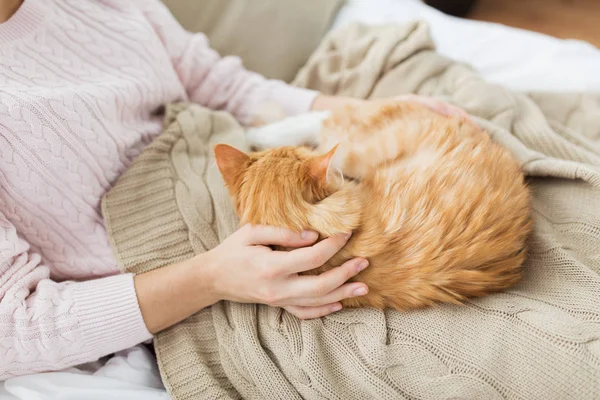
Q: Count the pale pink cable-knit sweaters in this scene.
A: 1